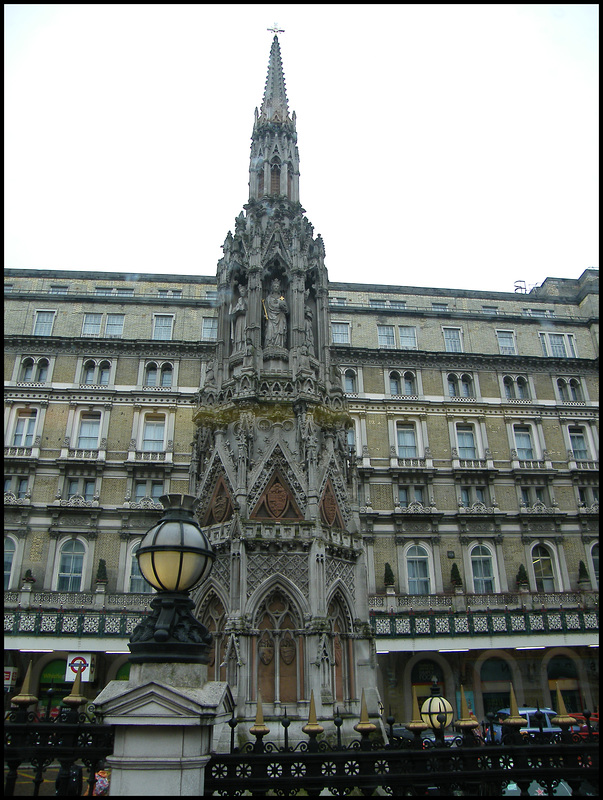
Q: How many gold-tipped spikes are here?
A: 9